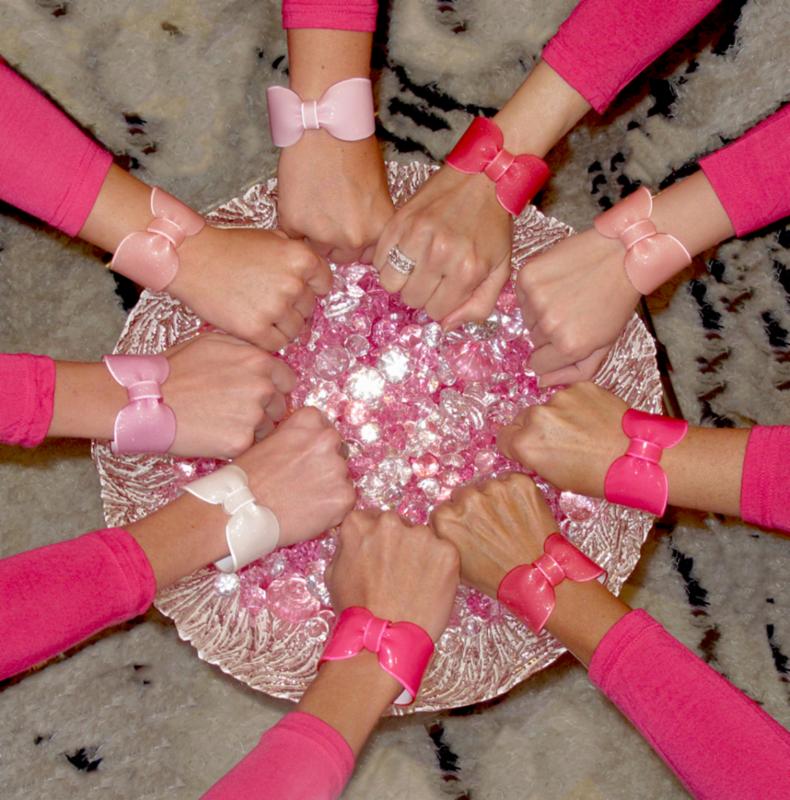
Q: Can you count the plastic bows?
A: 9